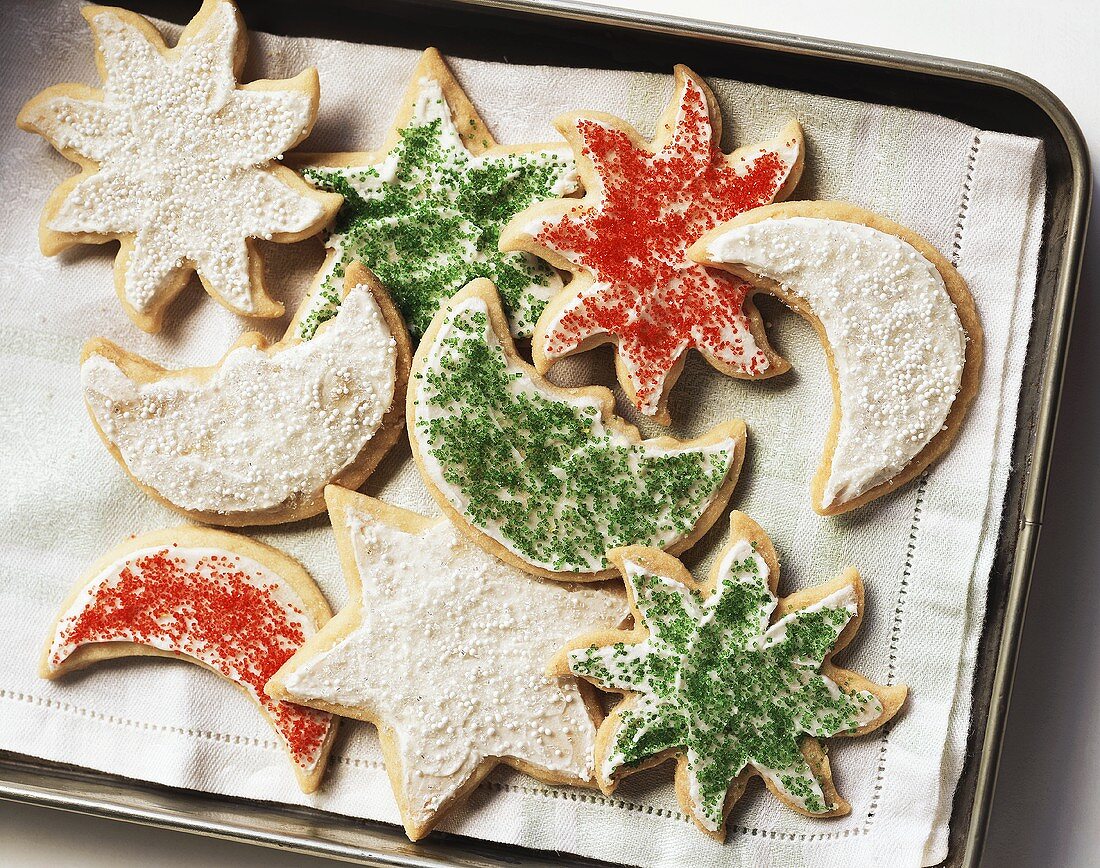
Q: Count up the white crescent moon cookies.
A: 2